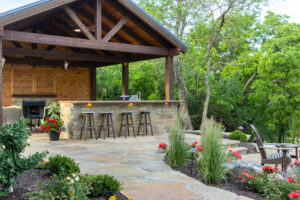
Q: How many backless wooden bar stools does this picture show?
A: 4